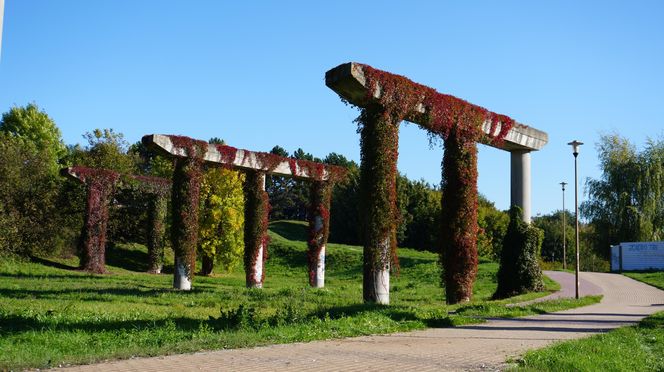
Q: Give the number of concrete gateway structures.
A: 3